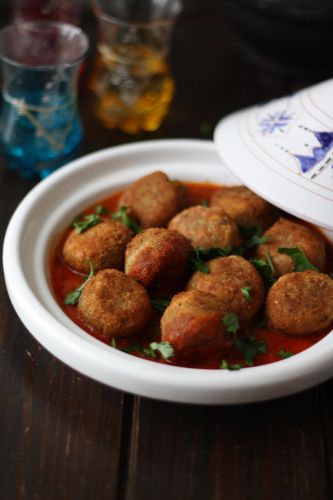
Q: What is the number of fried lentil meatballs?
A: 10